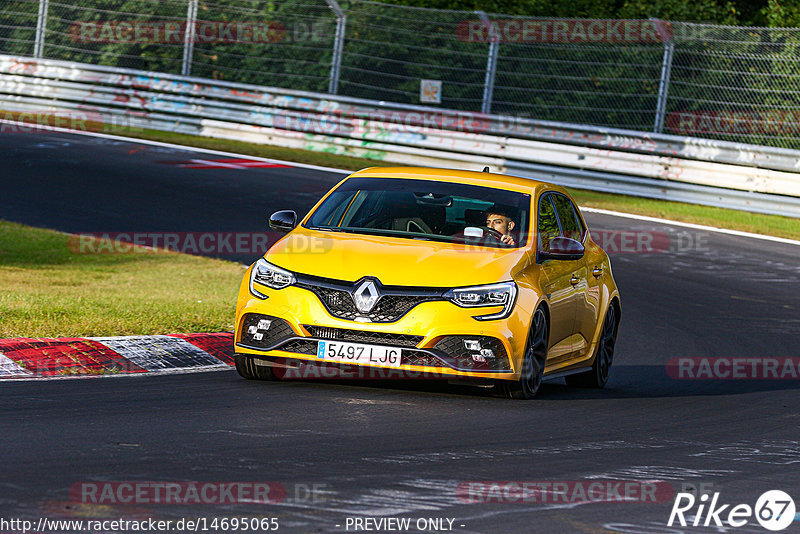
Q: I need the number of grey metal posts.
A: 5